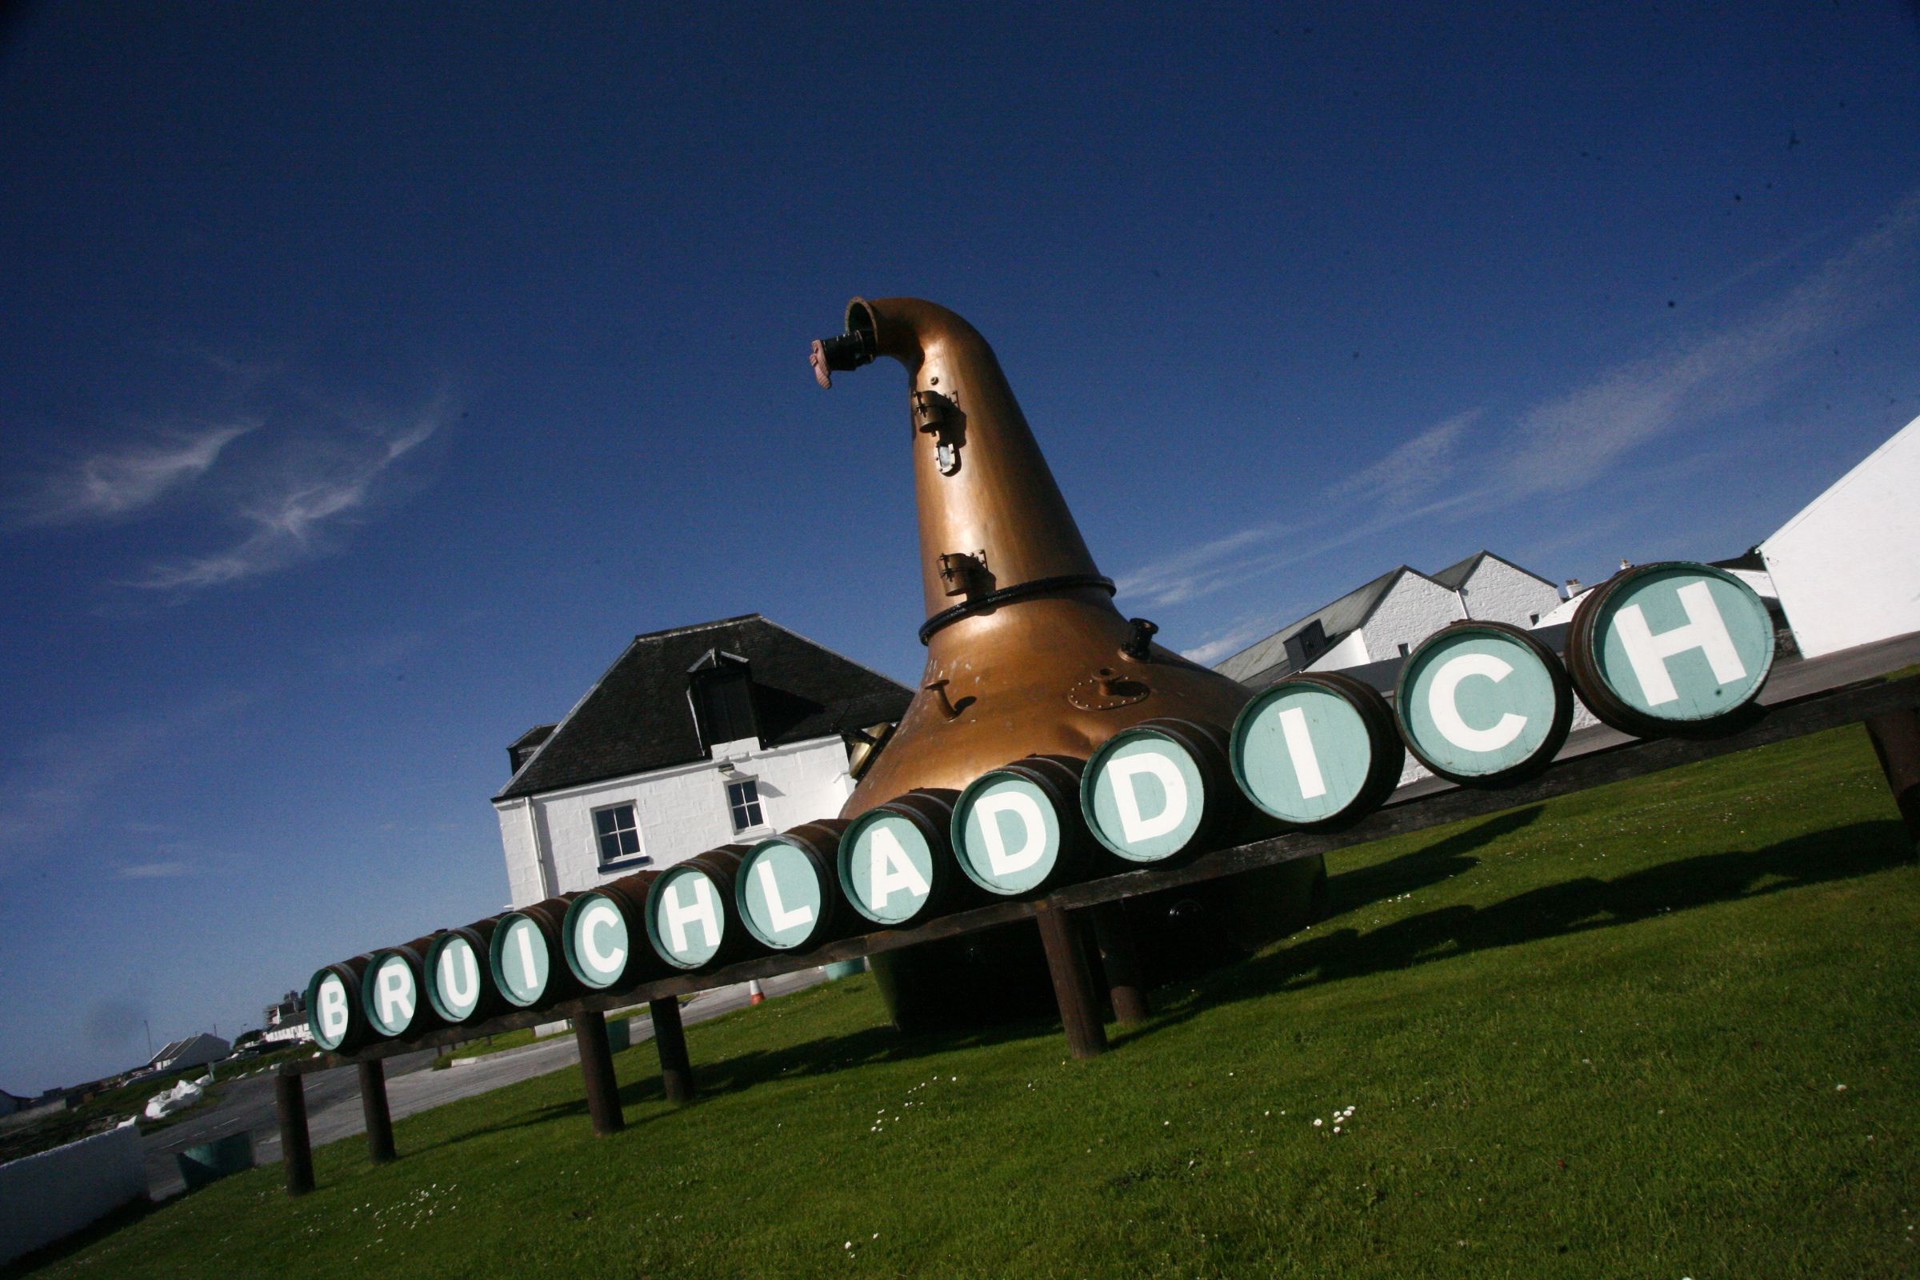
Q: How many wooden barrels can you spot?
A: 13